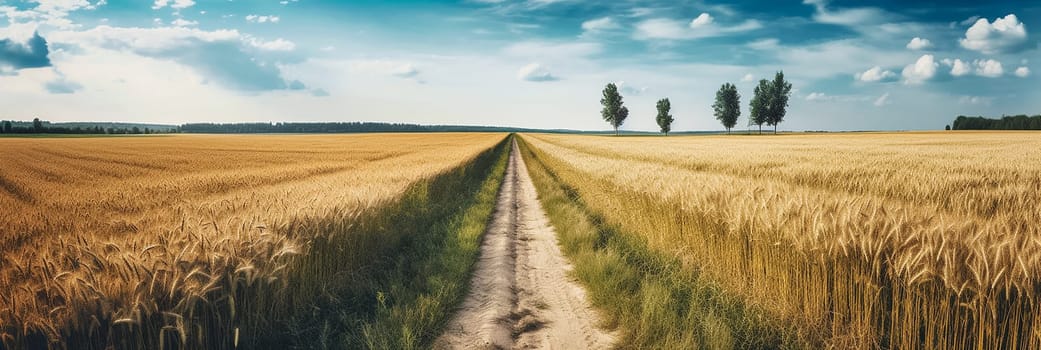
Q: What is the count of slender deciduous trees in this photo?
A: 5